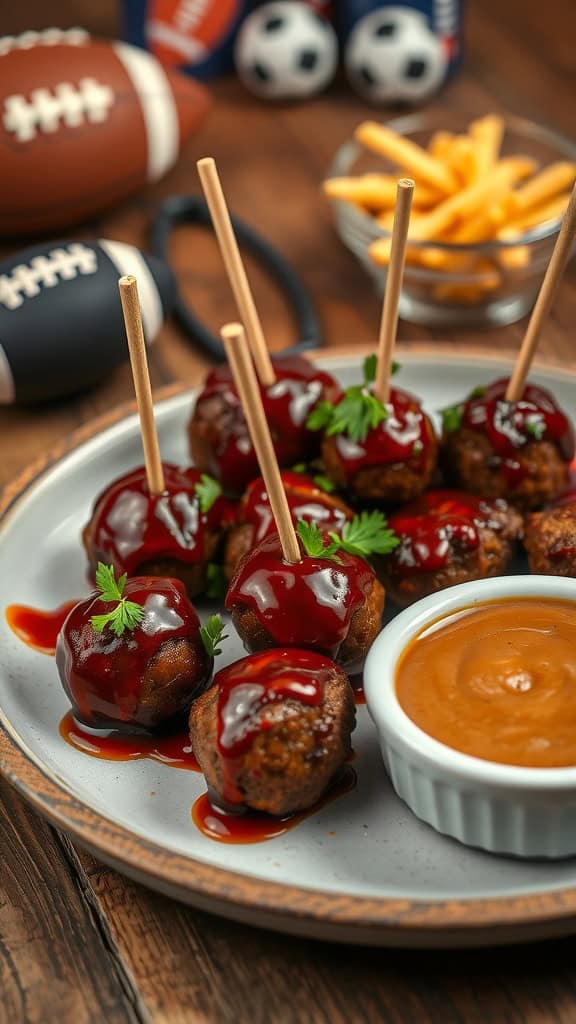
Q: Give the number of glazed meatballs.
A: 10